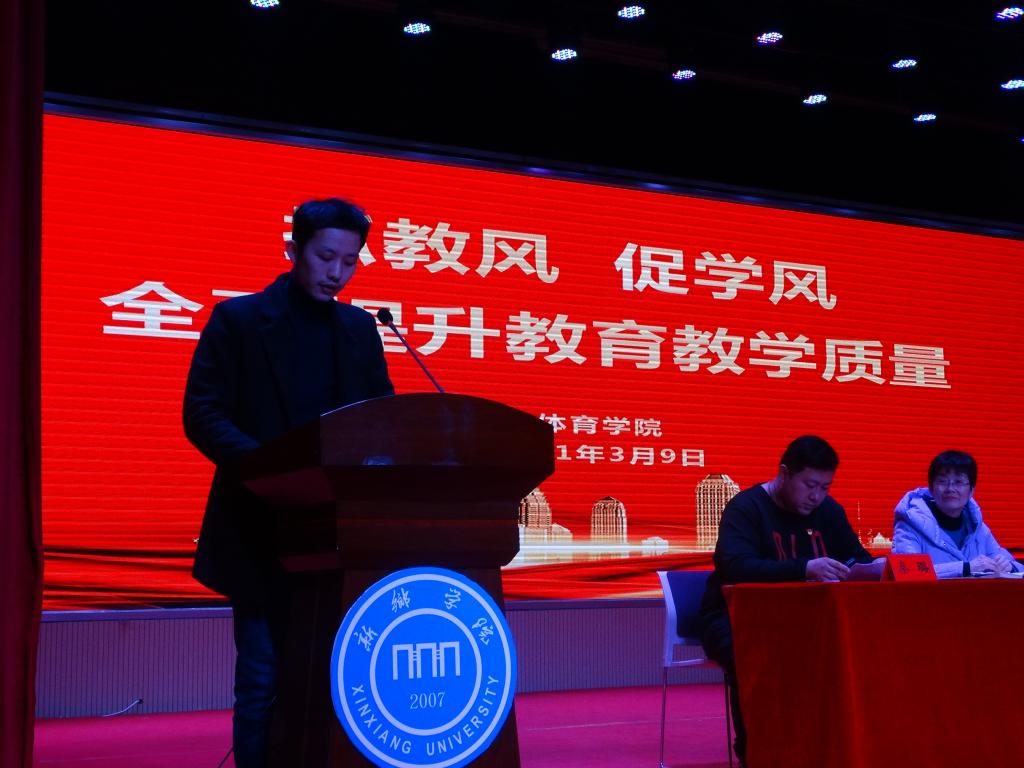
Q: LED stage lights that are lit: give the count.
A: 11